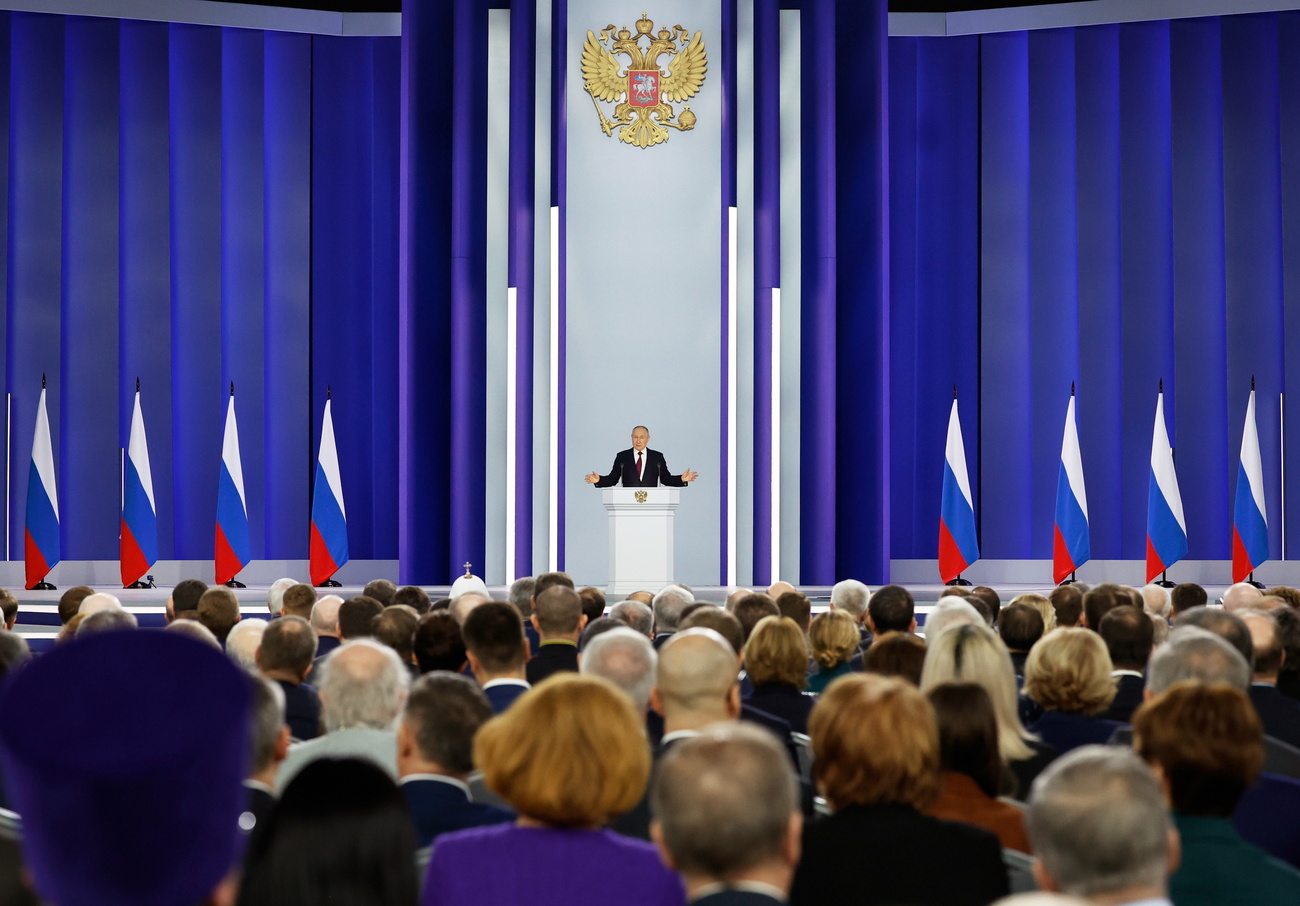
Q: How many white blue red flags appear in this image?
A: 8